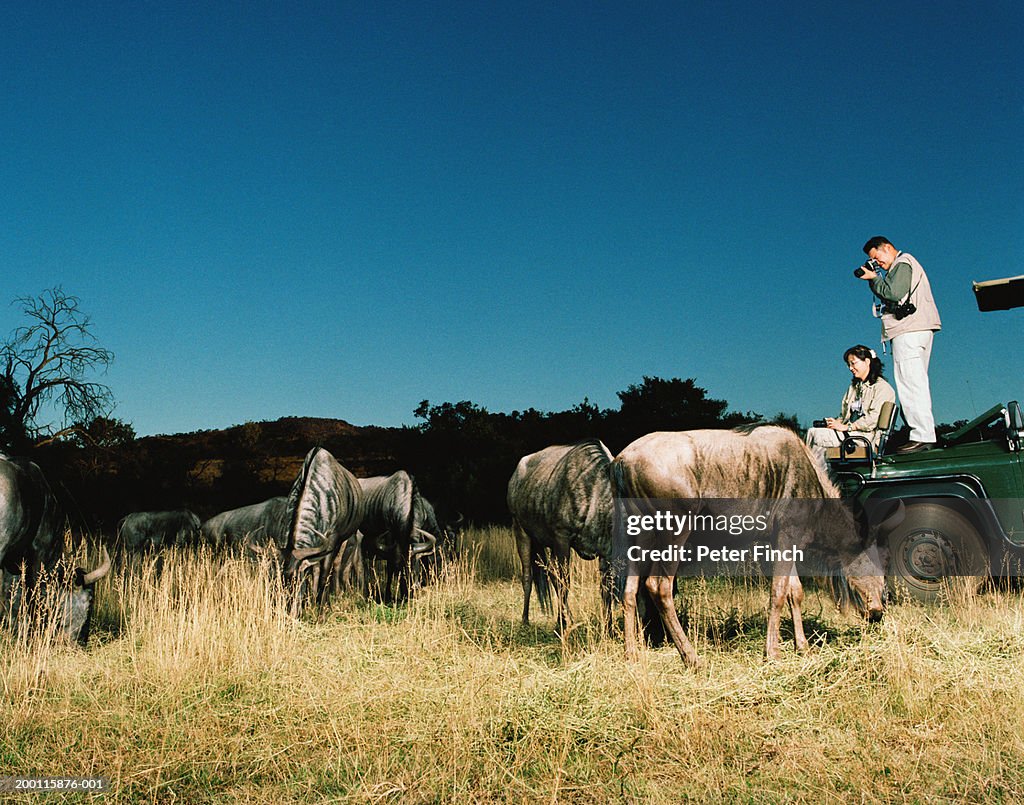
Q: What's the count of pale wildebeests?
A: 1